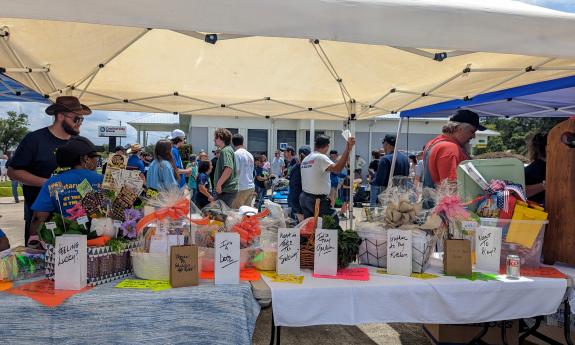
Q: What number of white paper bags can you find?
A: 6